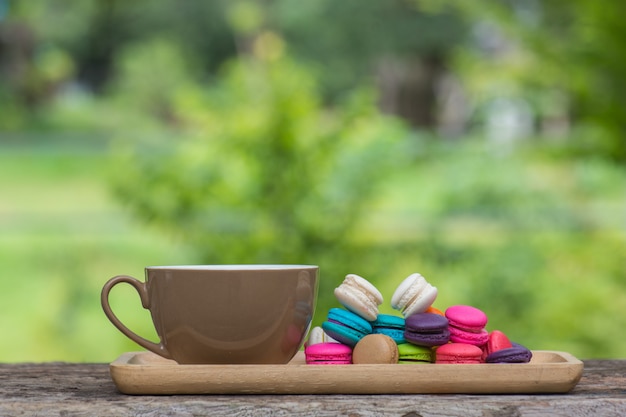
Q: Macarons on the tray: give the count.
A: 14